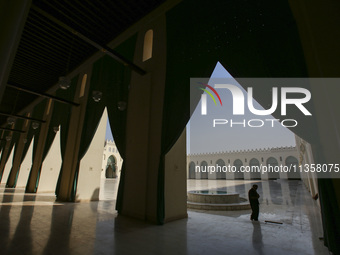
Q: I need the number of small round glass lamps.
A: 8